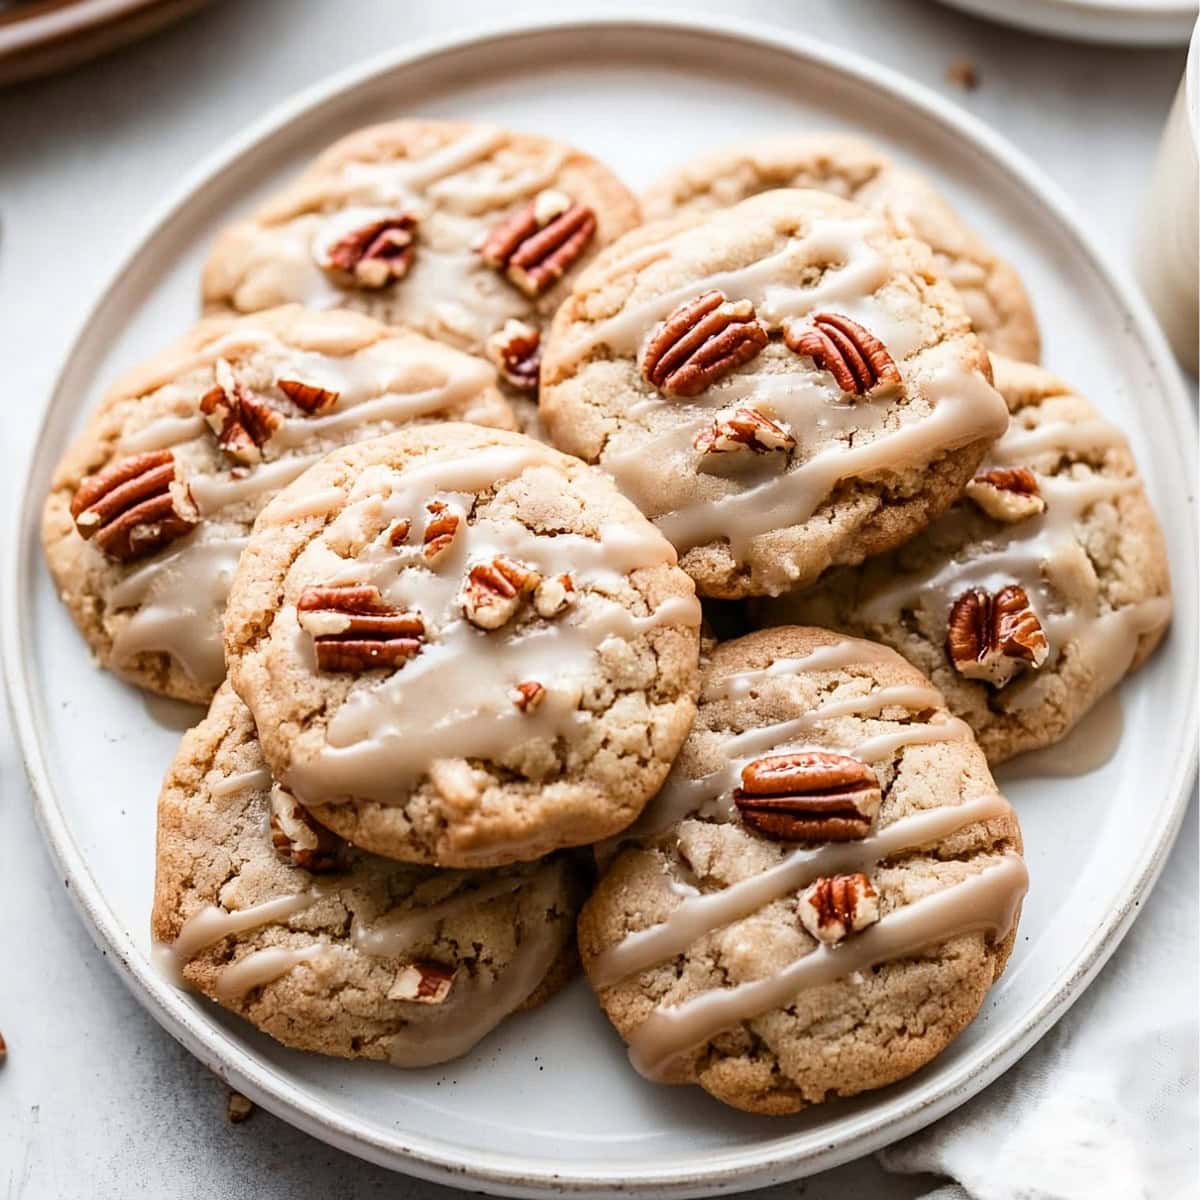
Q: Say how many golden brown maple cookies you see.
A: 8